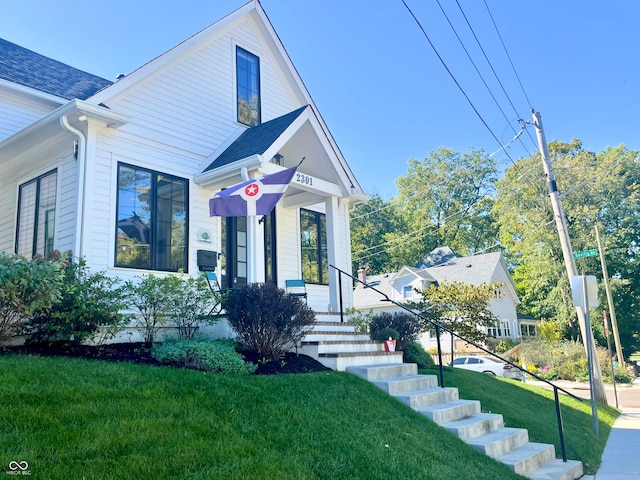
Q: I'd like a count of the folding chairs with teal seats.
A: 2